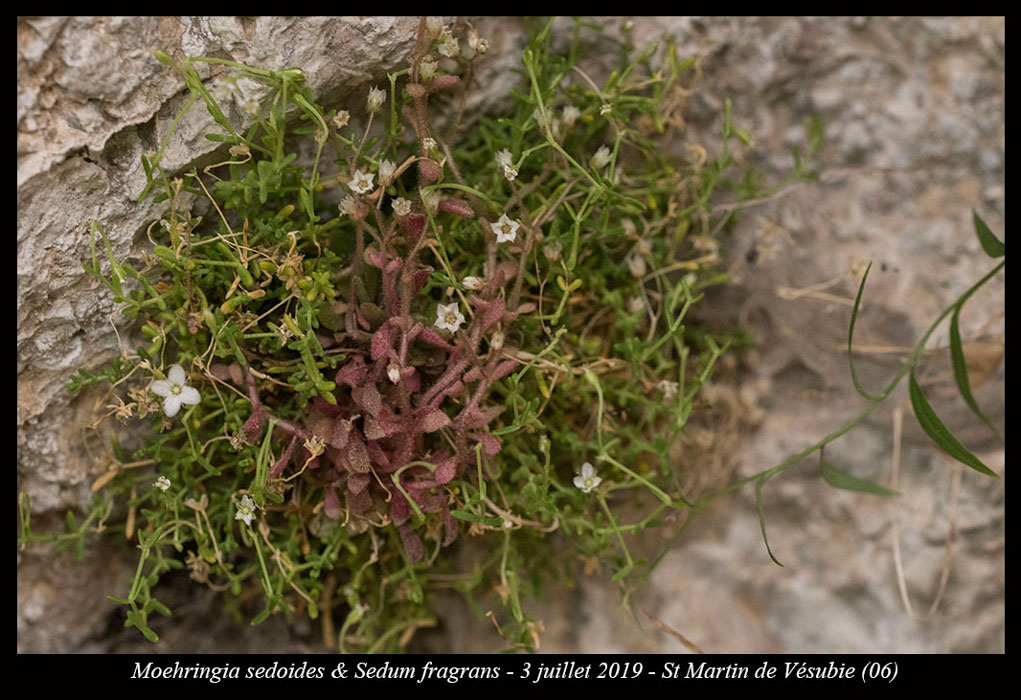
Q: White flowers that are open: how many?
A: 6